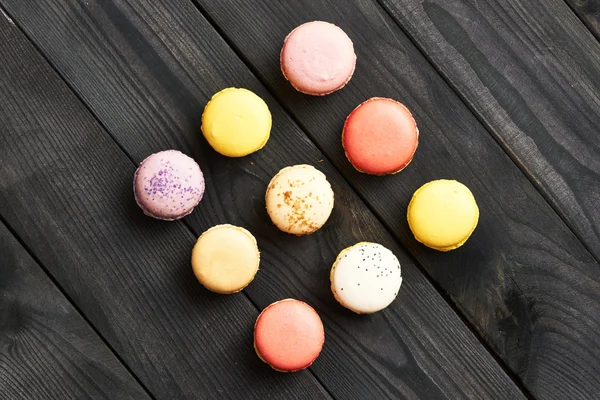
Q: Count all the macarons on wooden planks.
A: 9